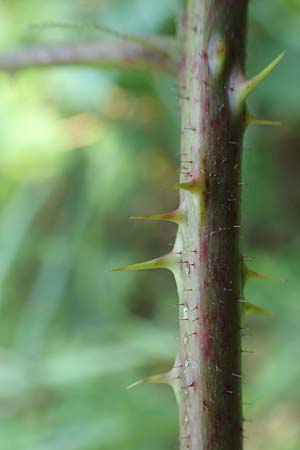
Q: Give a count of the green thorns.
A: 8